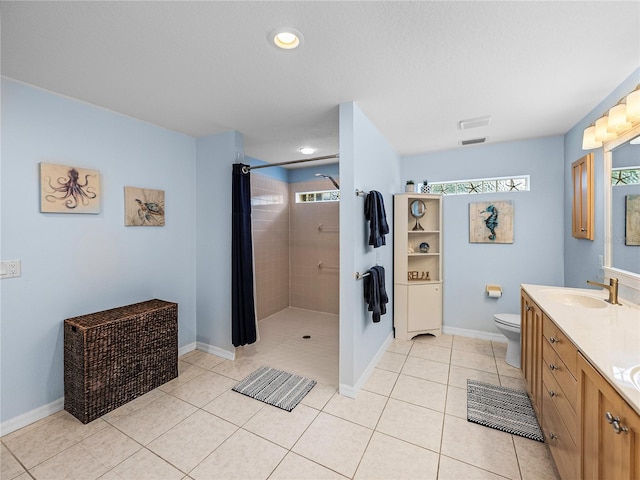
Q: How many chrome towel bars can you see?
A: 2